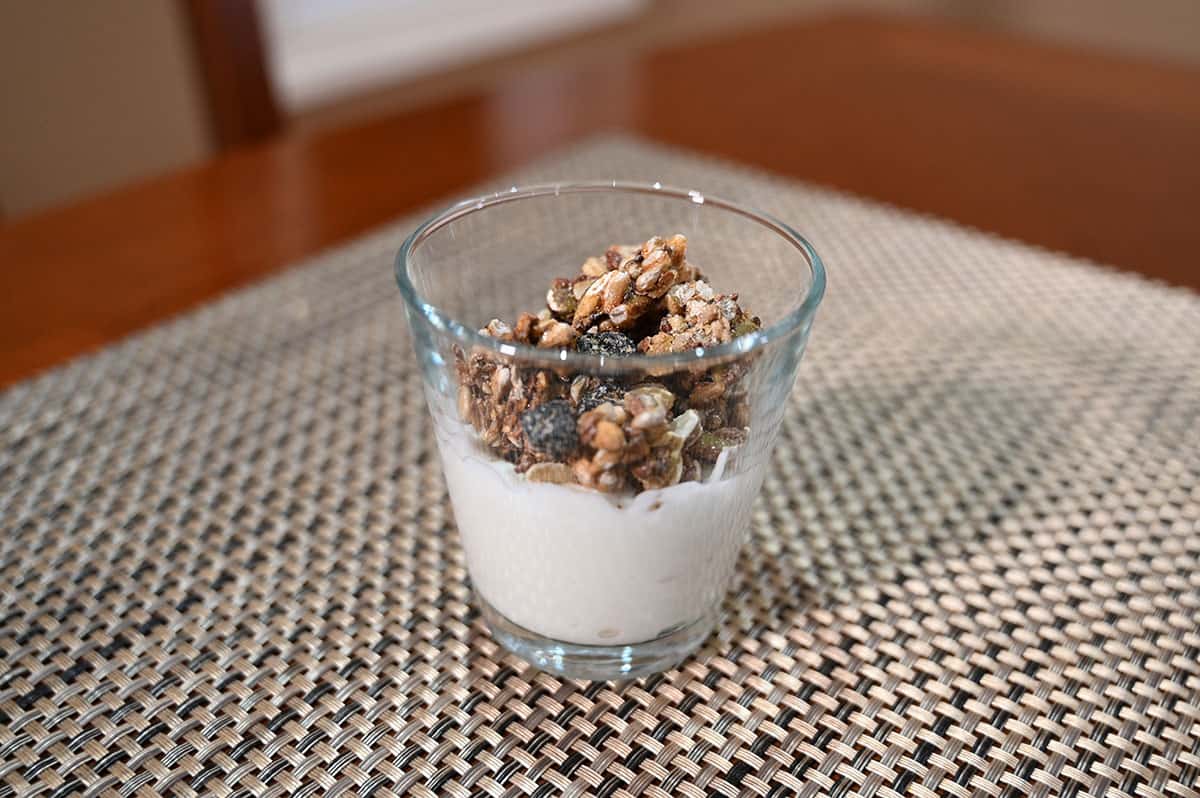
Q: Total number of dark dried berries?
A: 3